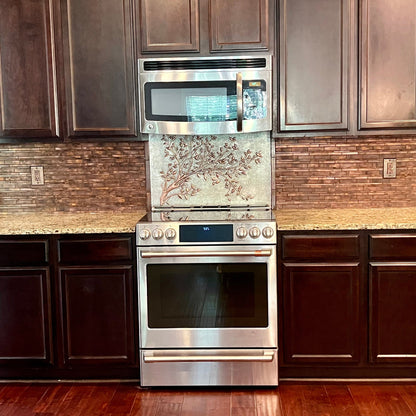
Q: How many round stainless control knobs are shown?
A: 6